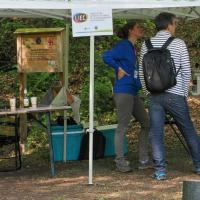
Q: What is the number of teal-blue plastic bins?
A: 2